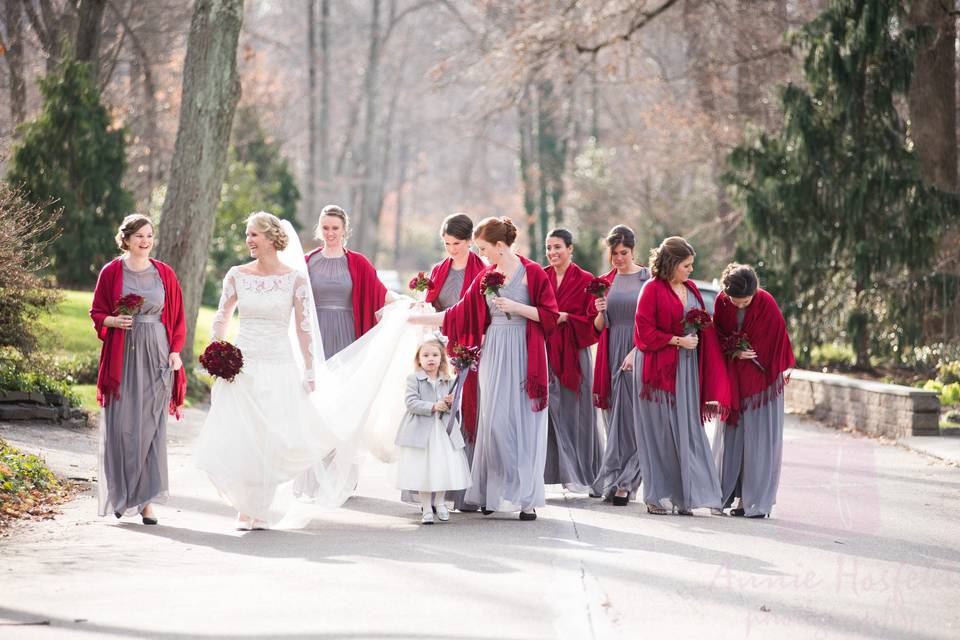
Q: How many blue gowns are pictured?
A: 8